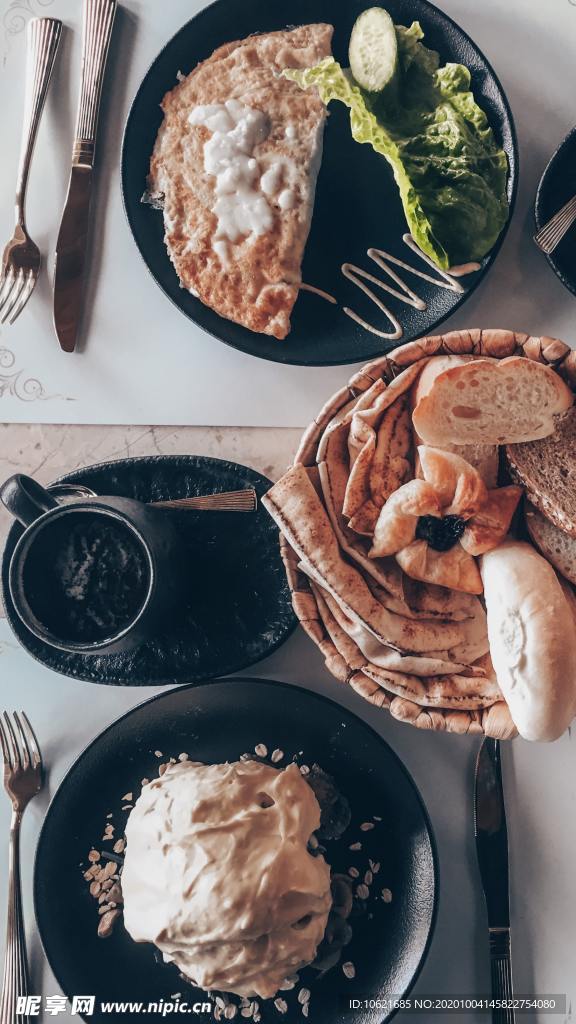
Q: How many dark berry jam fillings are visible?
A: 1